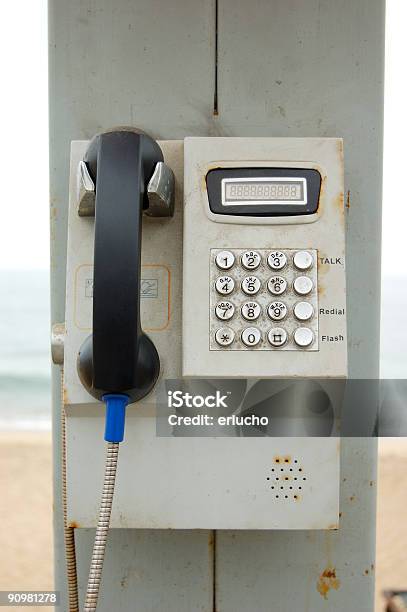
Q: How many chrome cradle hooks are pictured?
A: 2